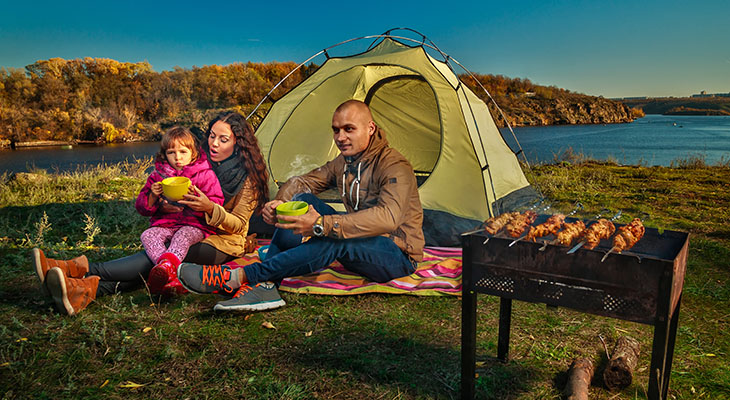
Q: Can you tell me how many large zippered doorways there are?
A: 1